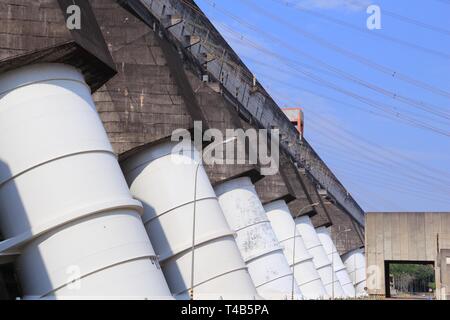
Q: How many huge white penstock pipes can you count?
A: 7